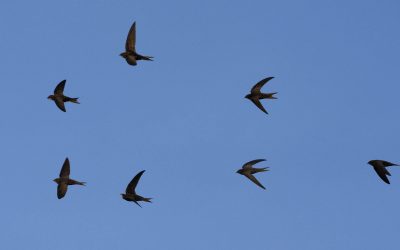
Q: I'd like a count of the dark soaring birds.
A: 7